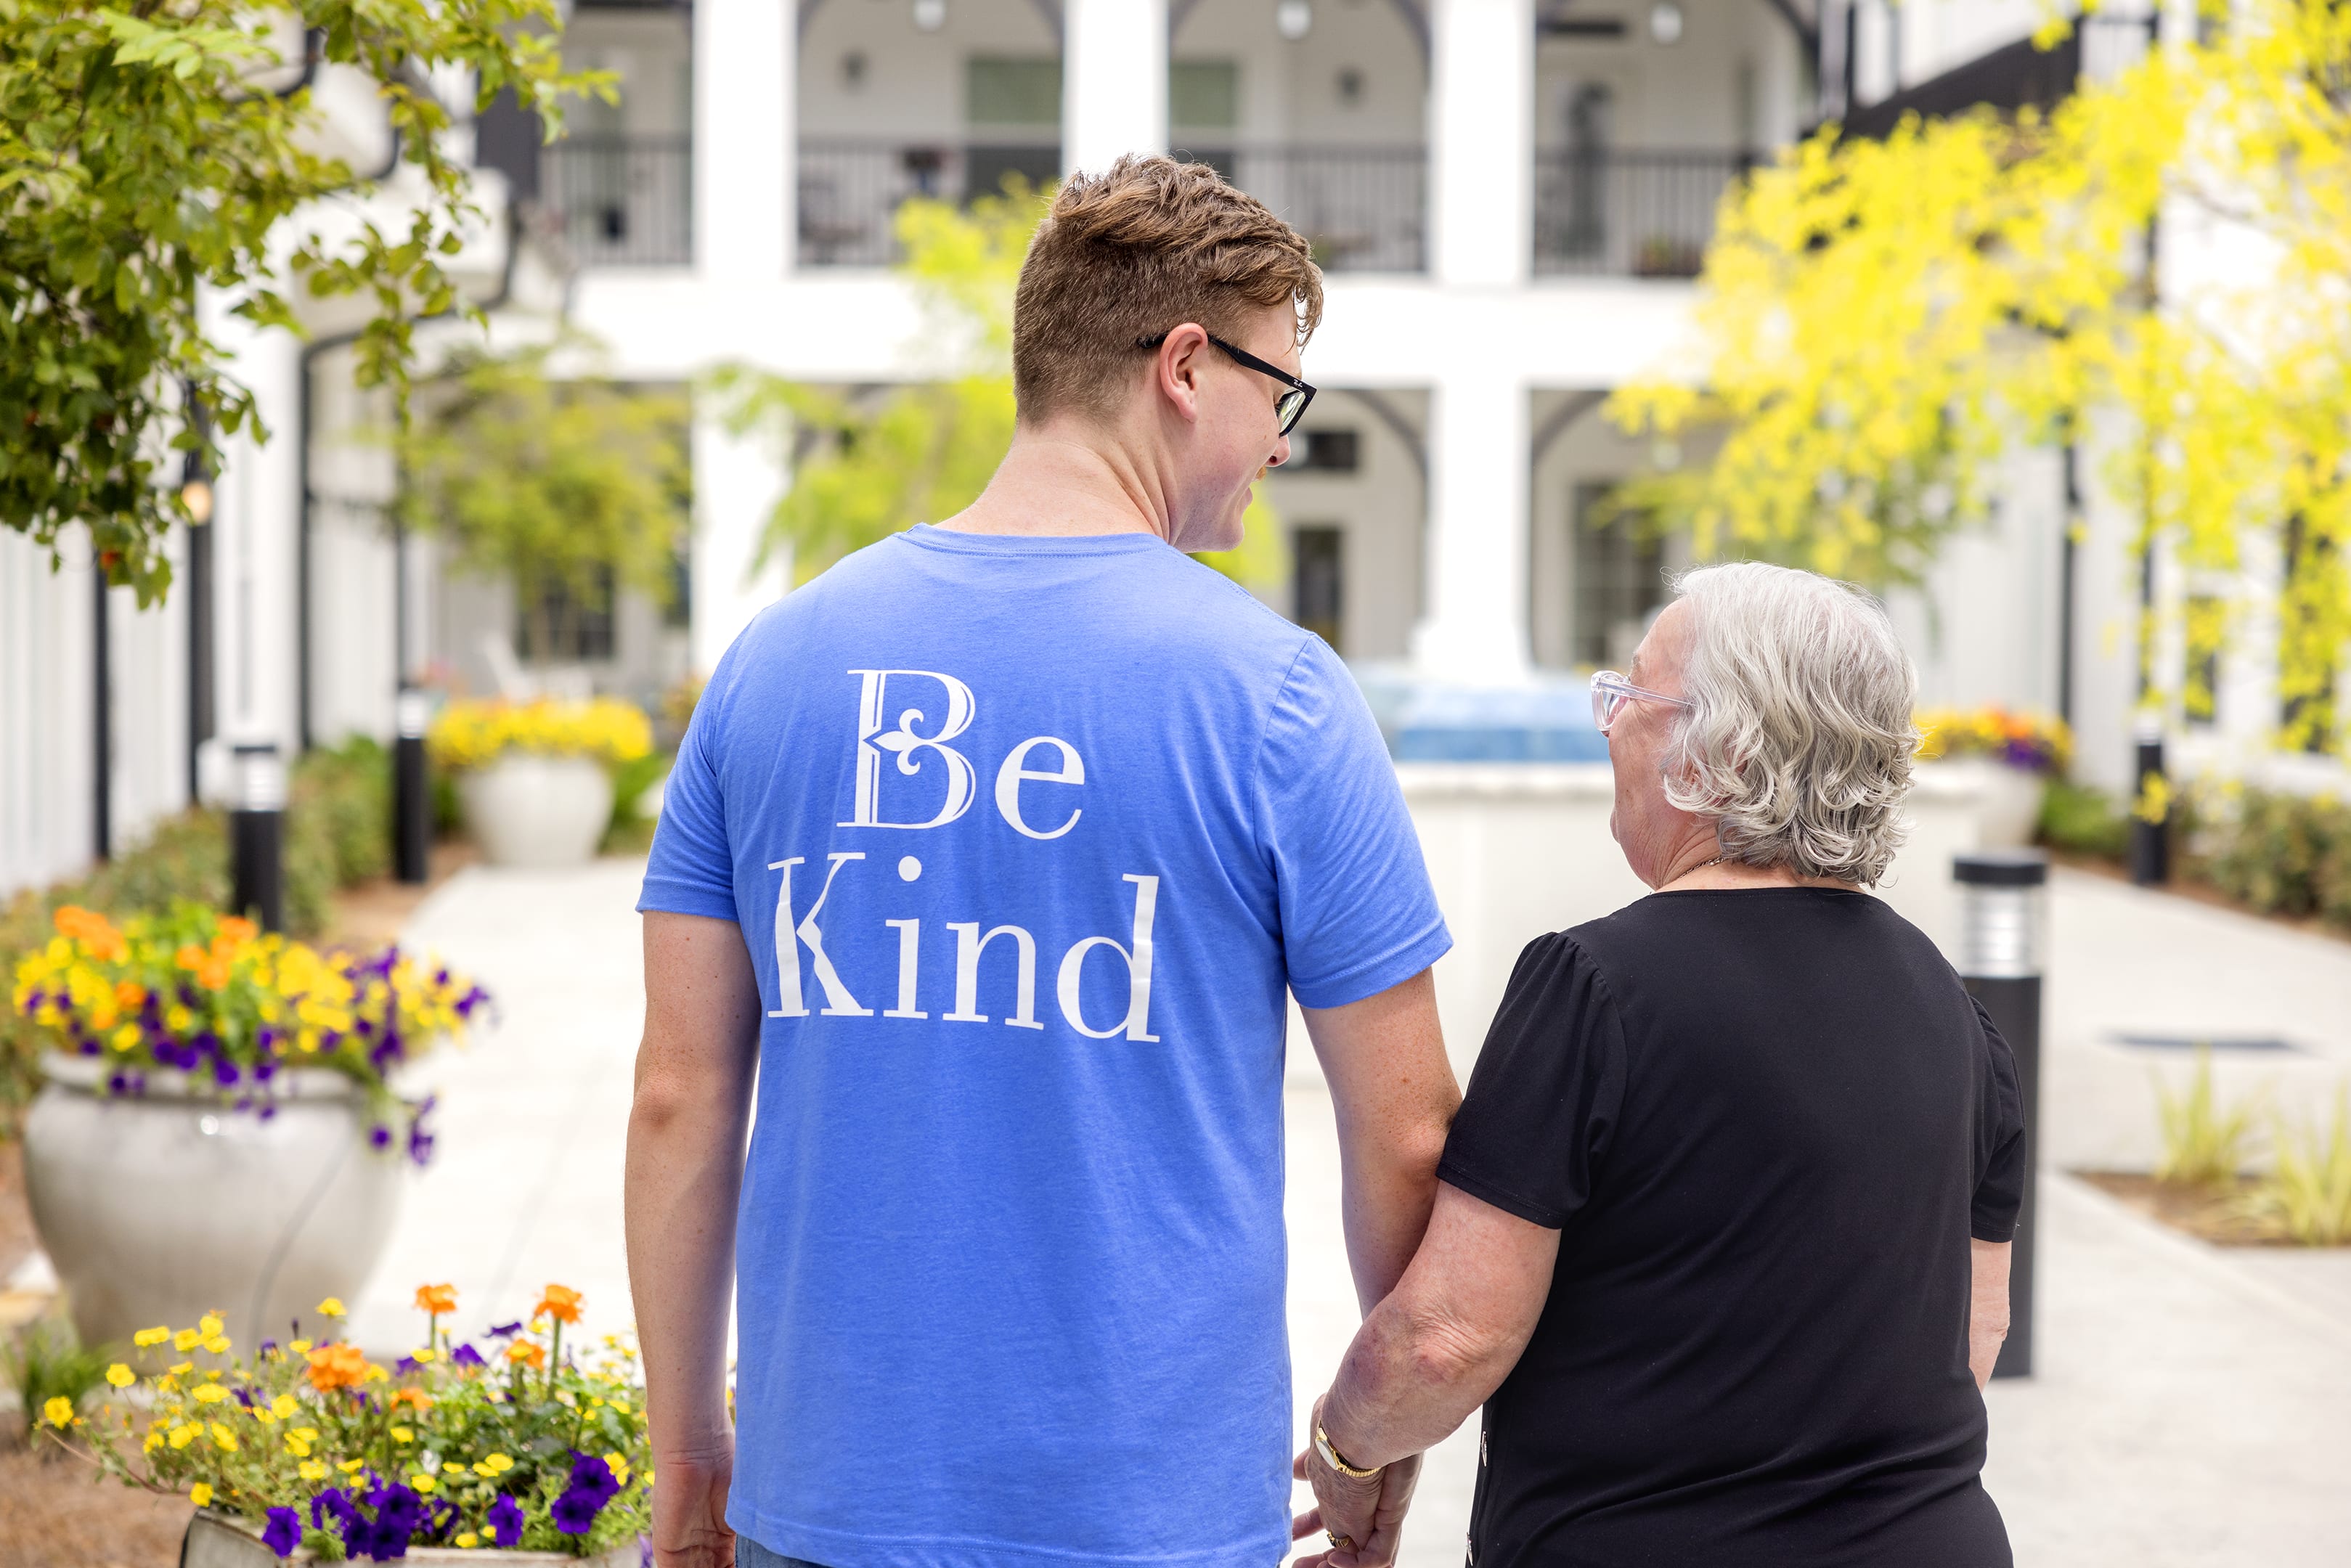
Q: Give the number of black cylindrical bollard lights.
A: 4